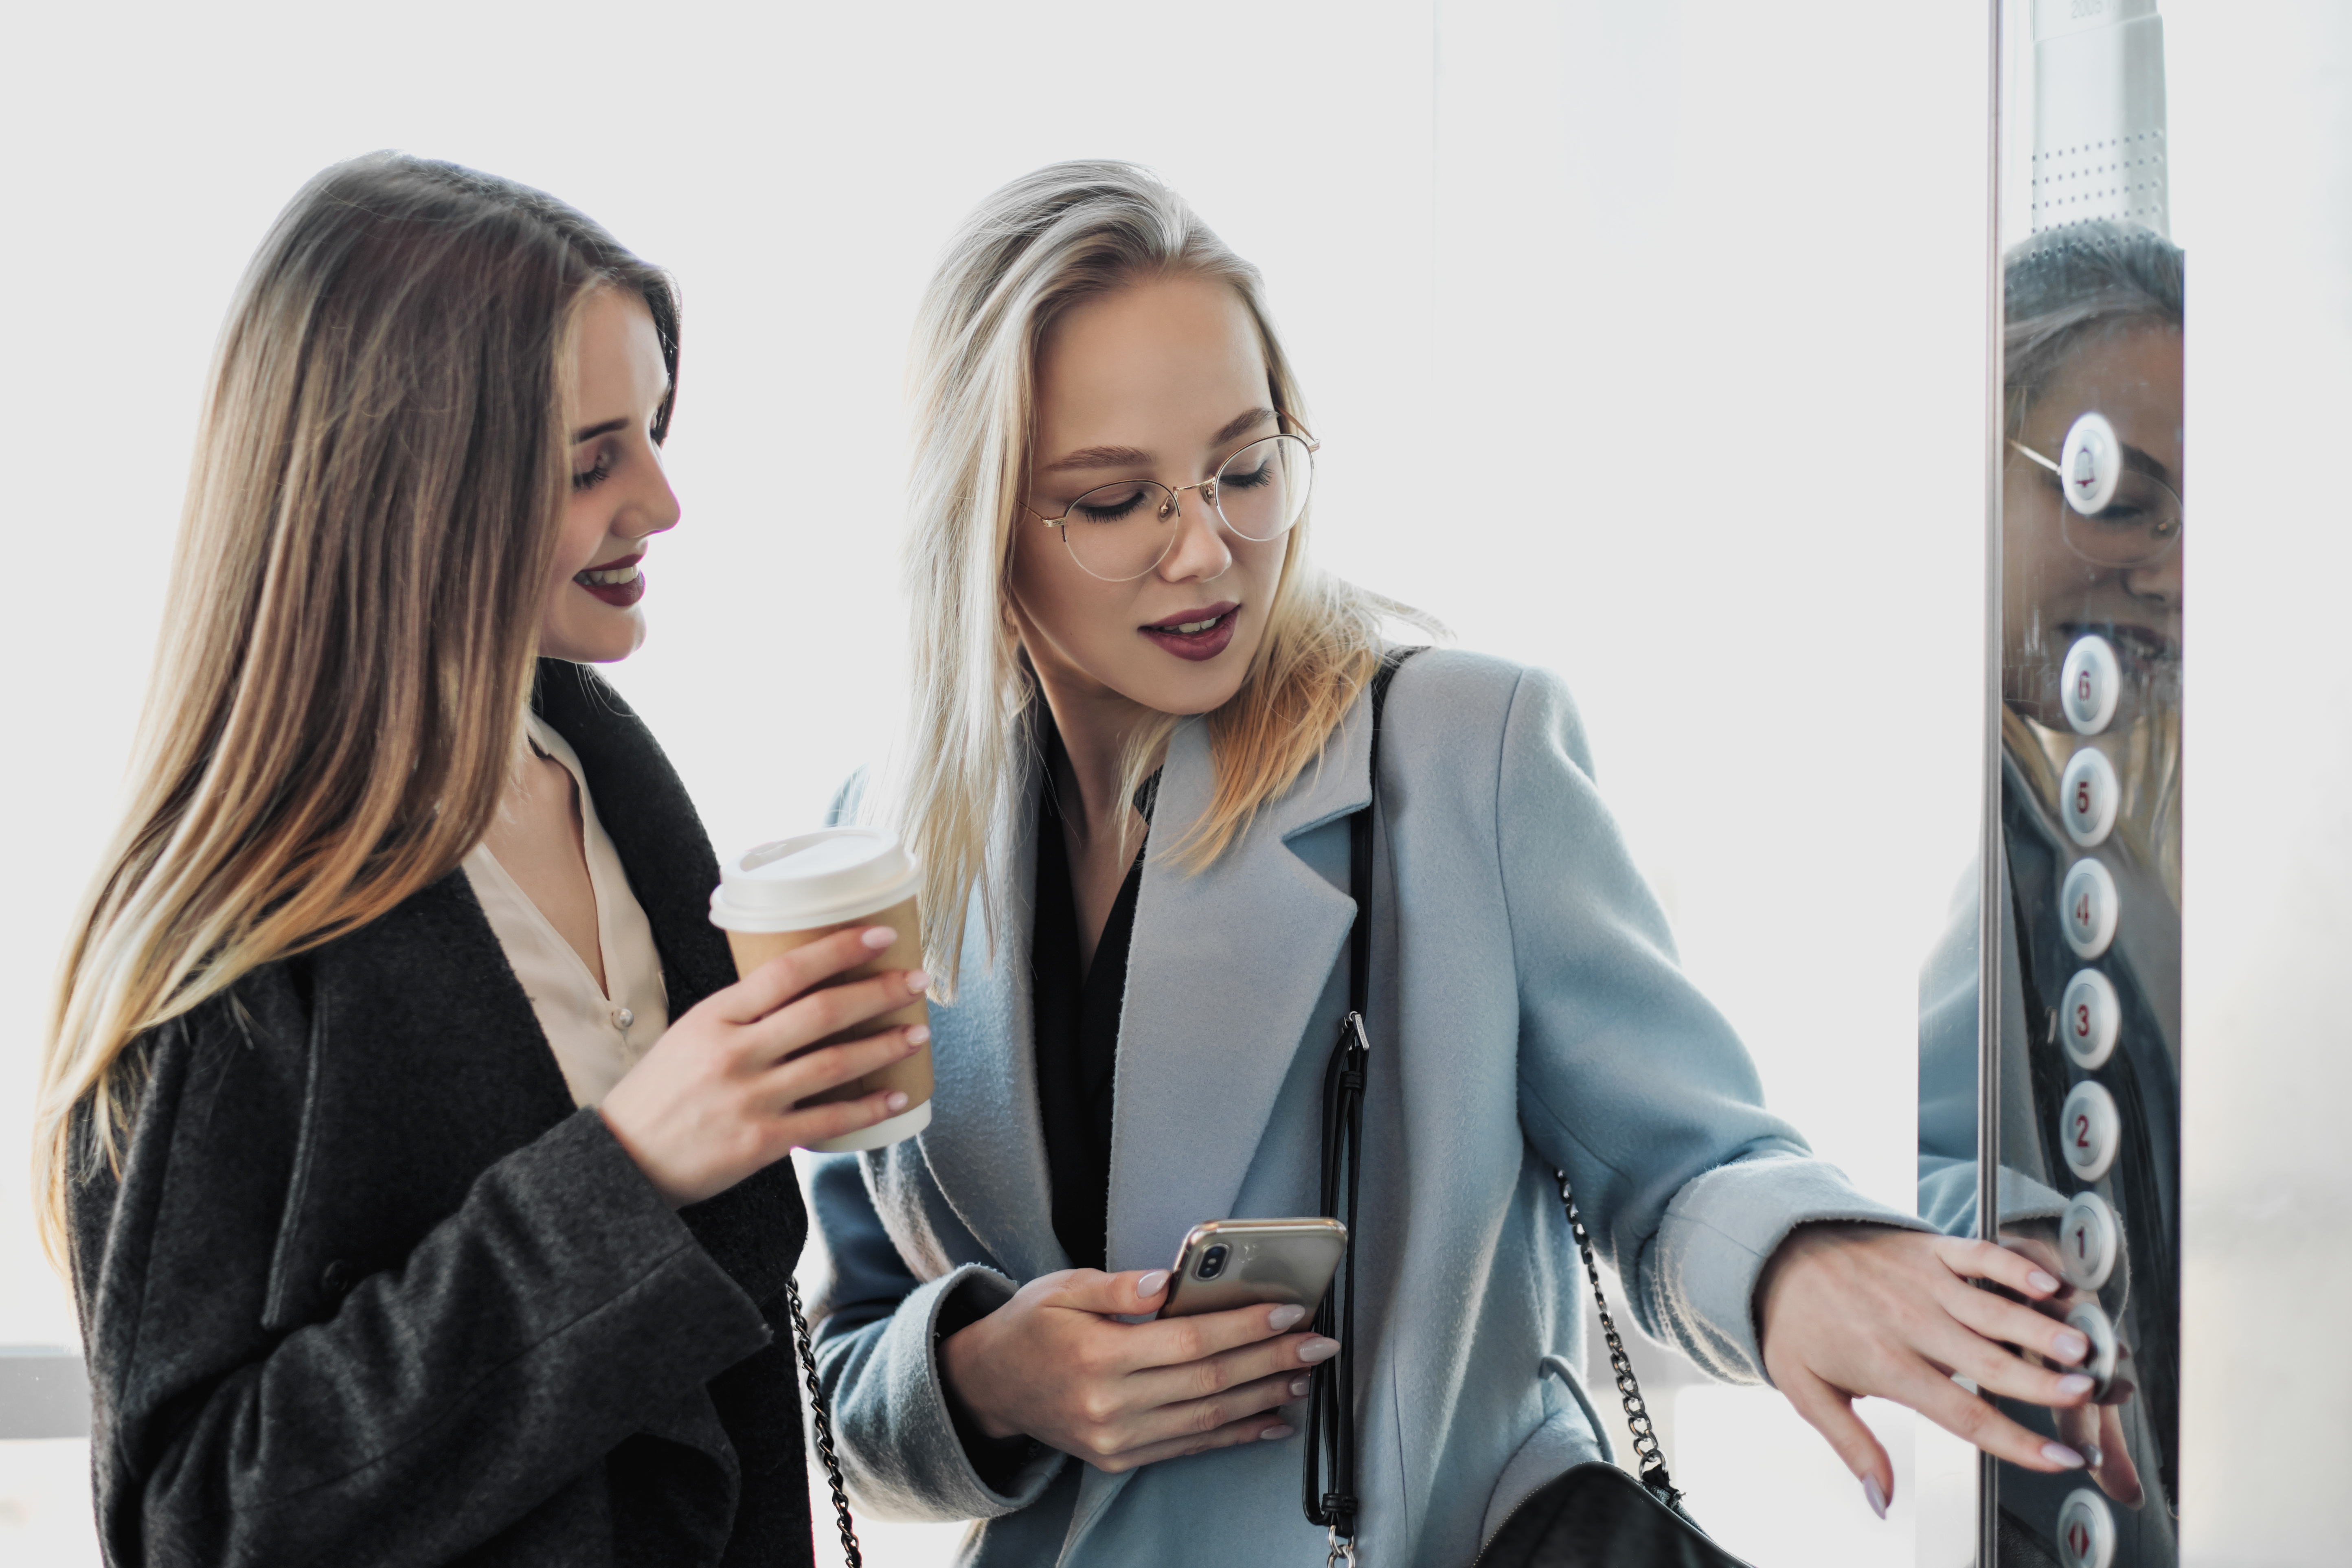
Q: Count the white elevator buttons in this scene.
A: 9